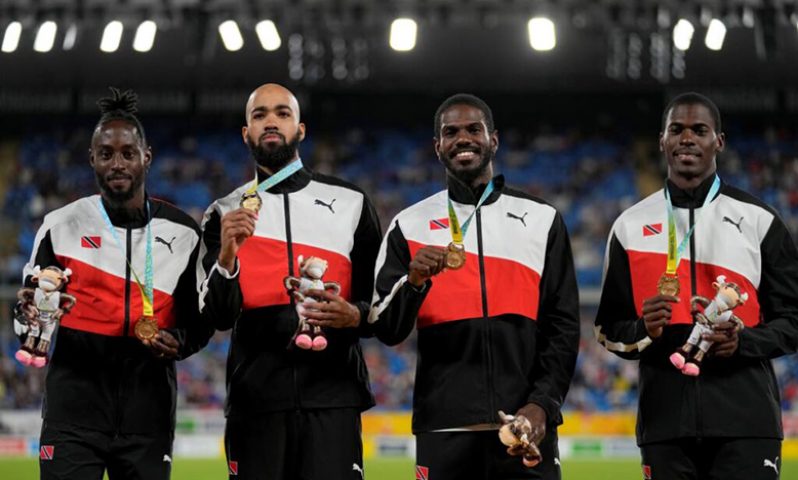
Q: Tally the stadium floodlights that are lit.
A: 10